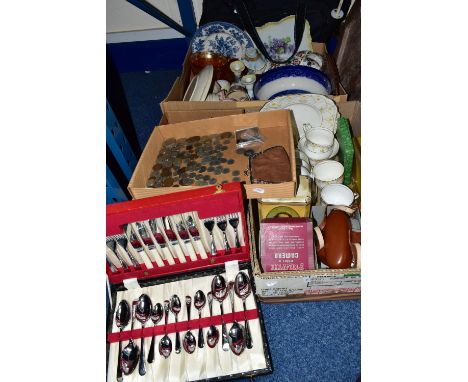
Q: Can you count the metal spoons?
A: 12